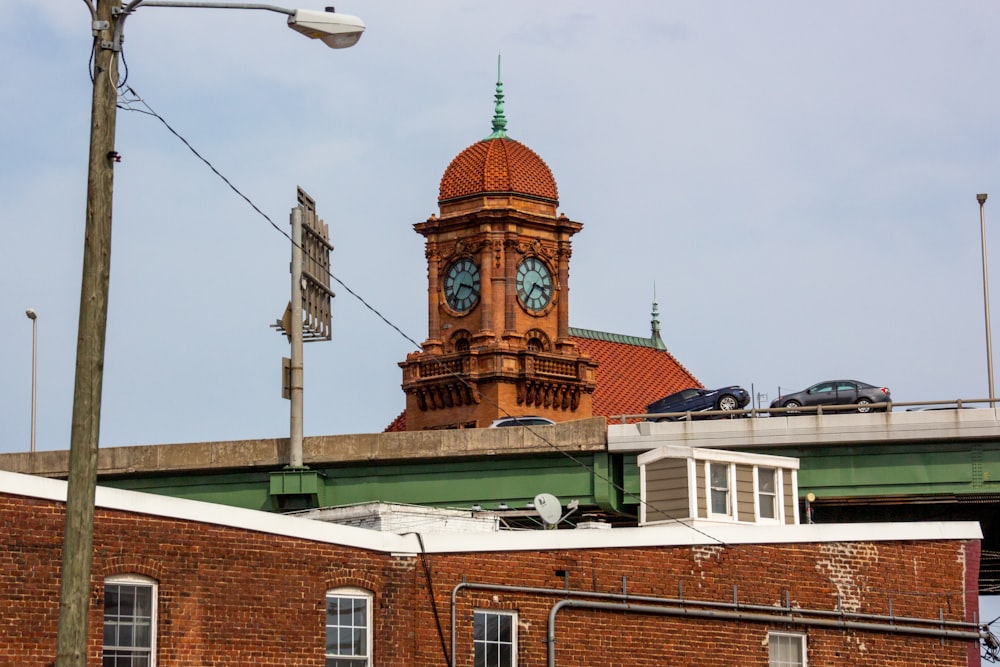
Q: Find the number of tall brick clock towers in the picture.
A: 1